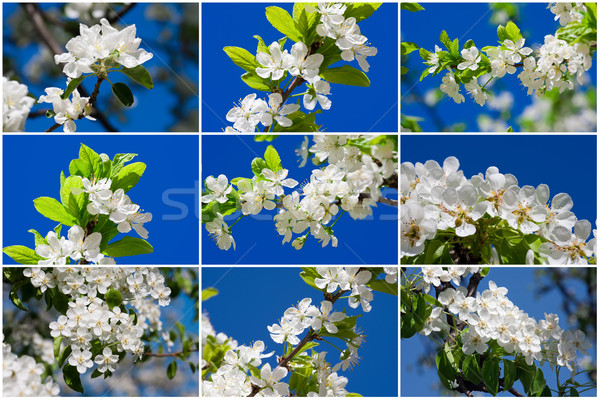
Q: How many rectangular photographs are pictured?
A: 9